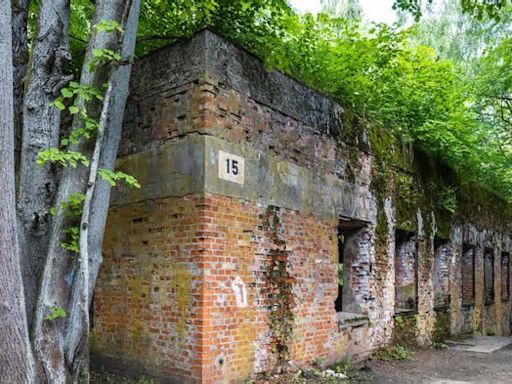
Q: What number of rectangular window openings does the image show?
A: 6